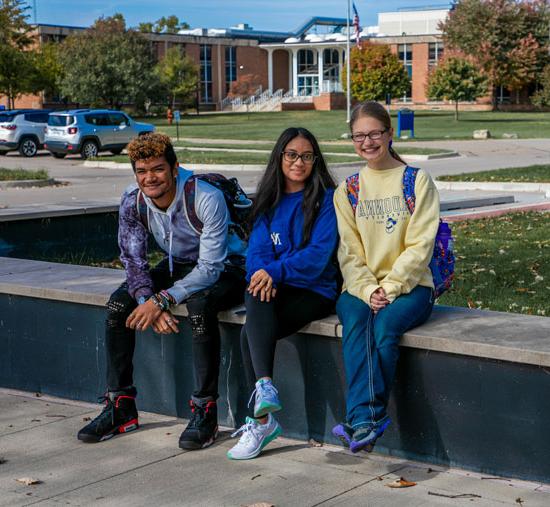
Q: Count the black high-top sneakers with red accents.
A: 2